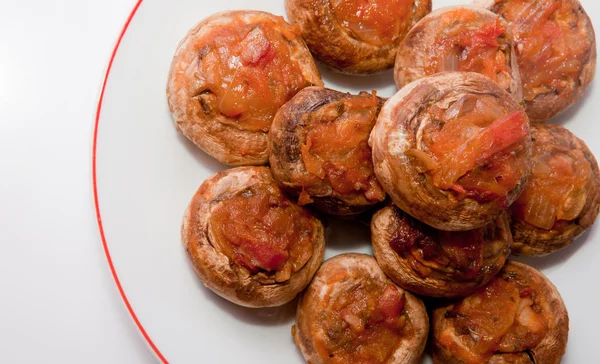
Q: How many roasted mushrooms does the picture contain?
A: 11